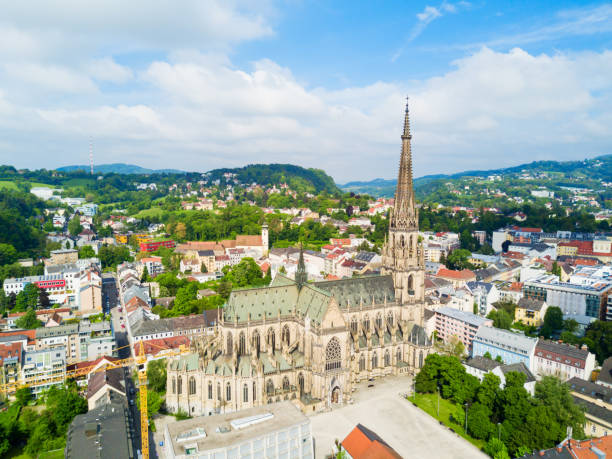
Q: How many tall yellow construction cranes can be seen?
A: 1